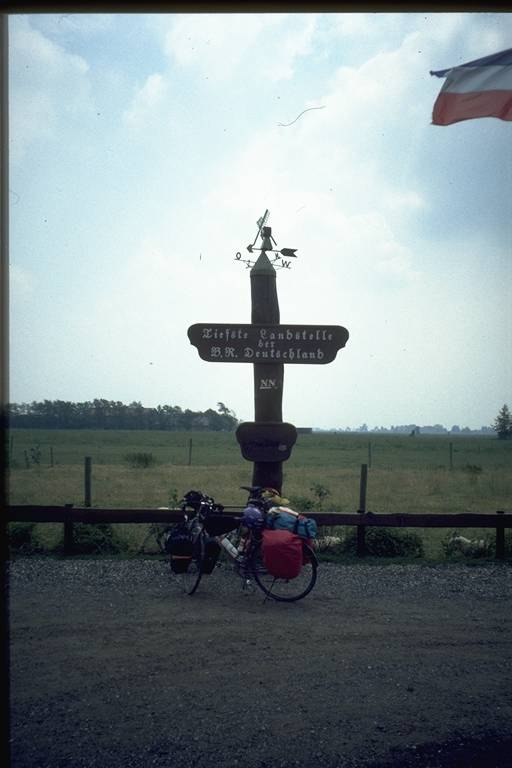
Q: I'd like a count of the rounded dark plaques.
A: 2